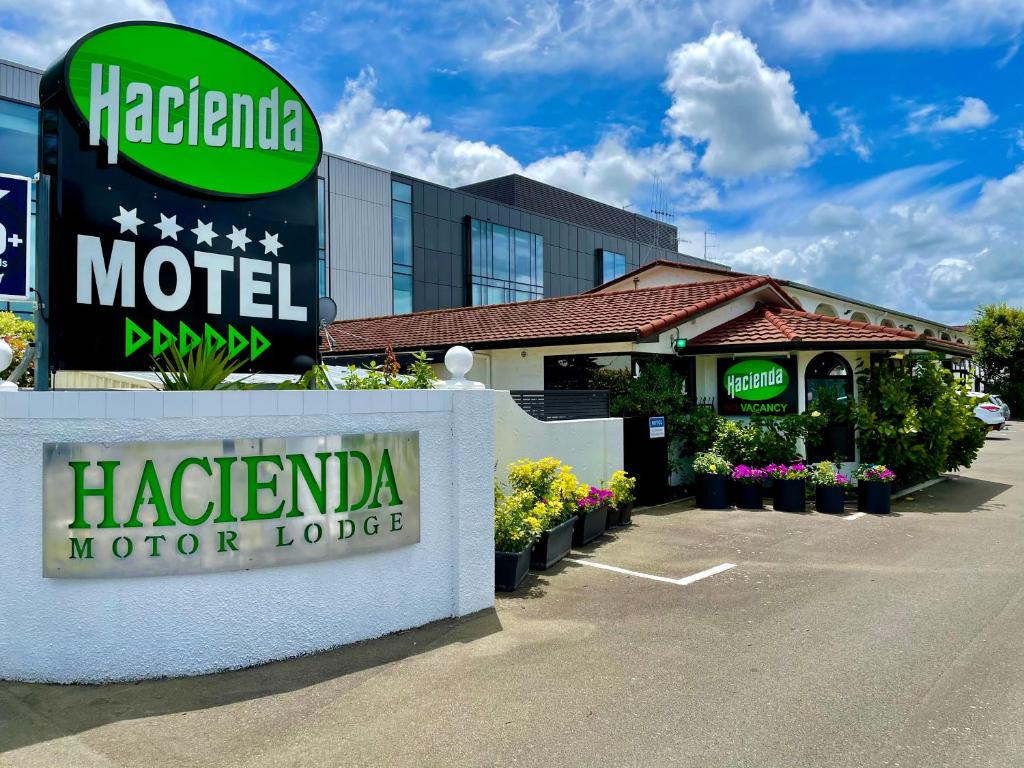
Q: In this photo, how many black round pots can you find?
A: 5